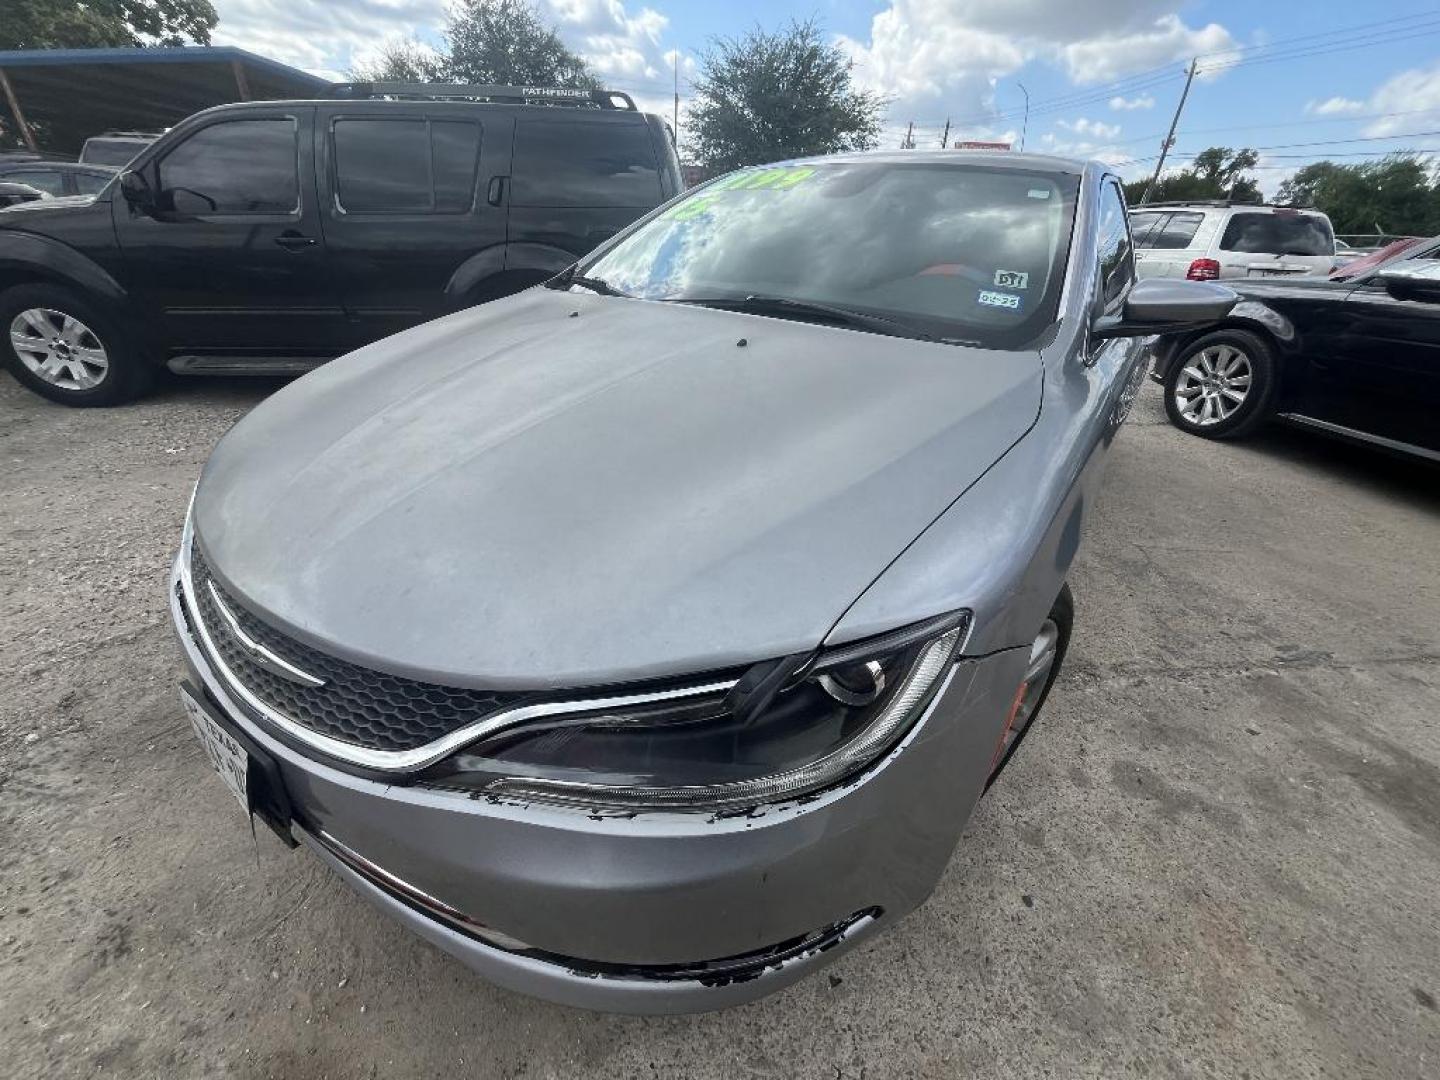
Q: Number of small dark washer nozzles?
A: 2